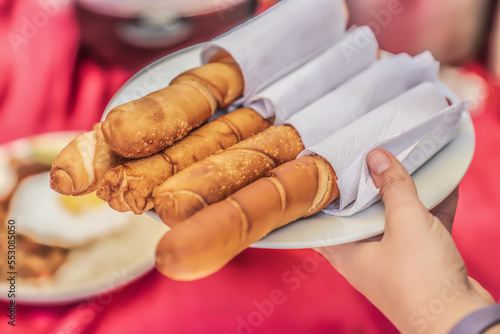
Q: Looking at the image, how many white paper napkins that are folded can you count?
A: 4